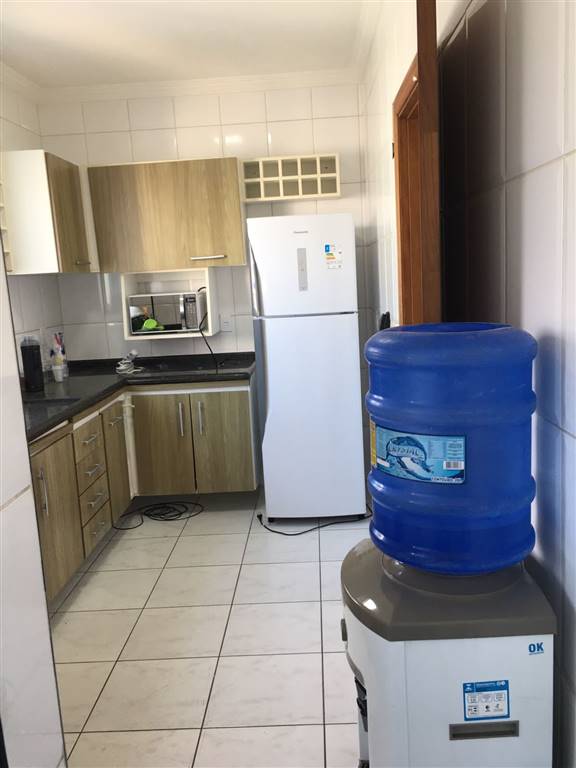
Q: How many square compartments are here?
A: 10